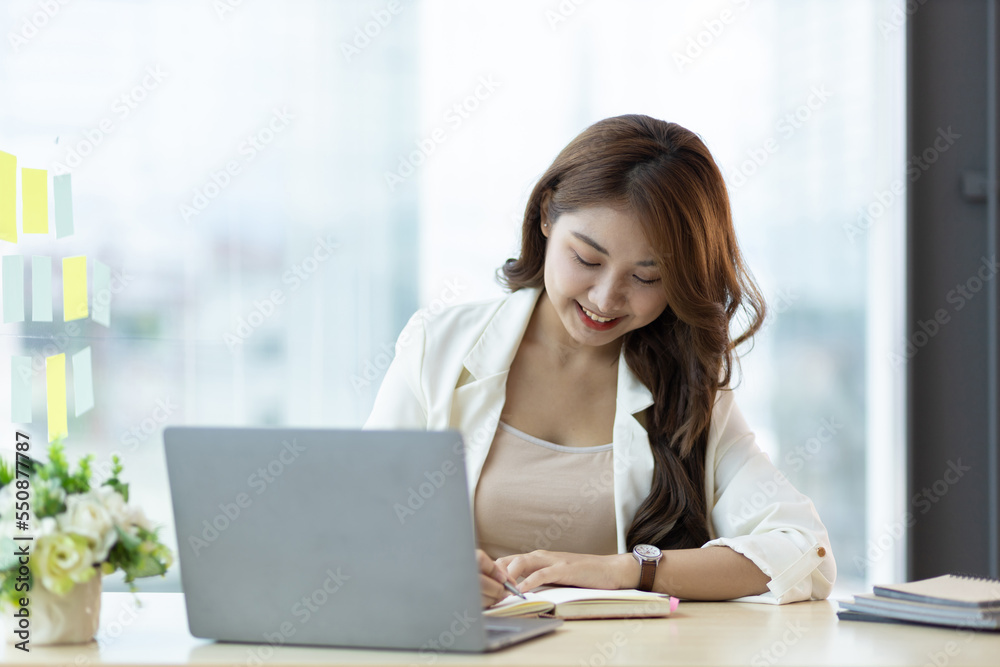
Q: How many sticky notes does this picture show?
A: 10